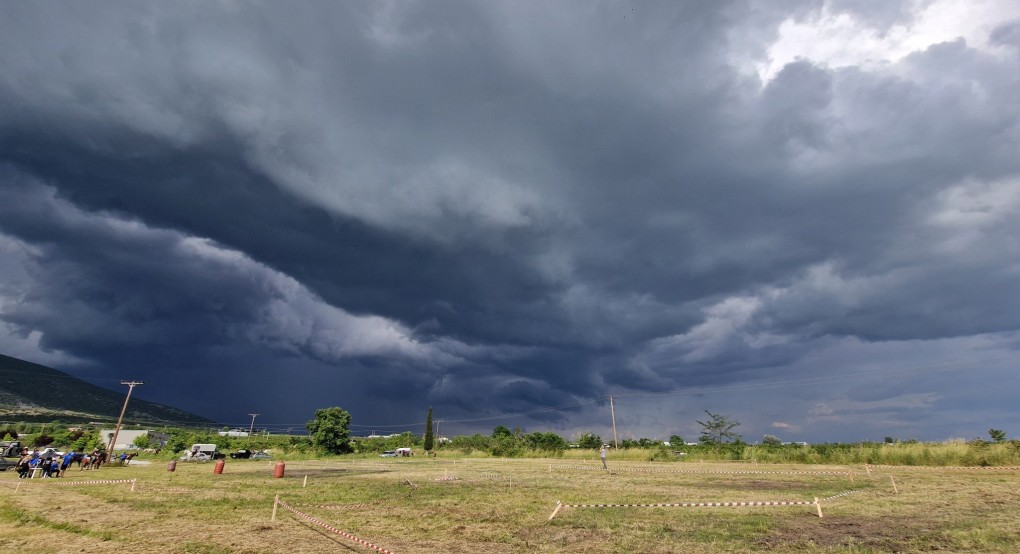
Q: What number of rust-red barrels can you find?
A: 3